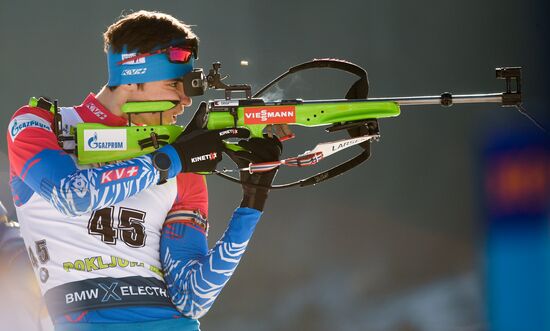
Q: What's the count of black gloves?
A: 2